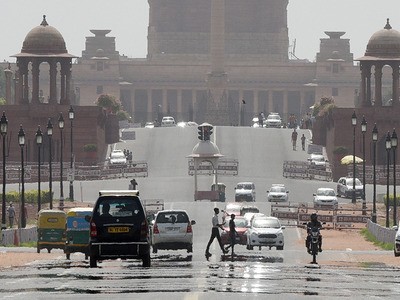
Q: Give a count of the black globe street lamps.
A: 11